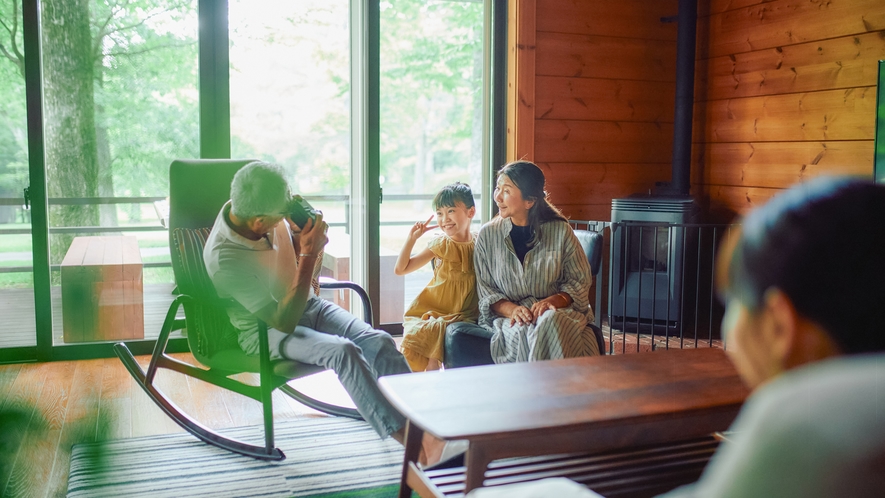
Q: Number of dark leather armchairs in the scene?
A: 1